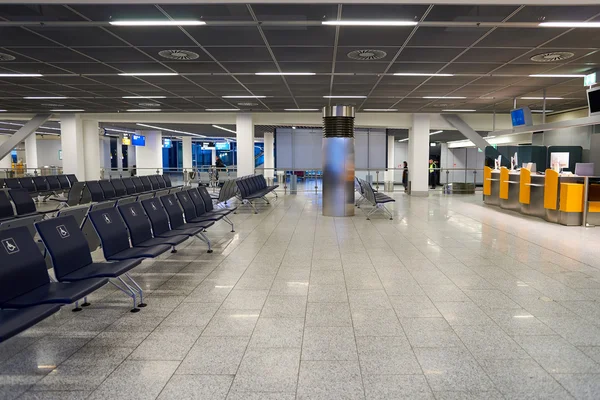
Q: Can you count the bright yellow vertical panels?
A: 4